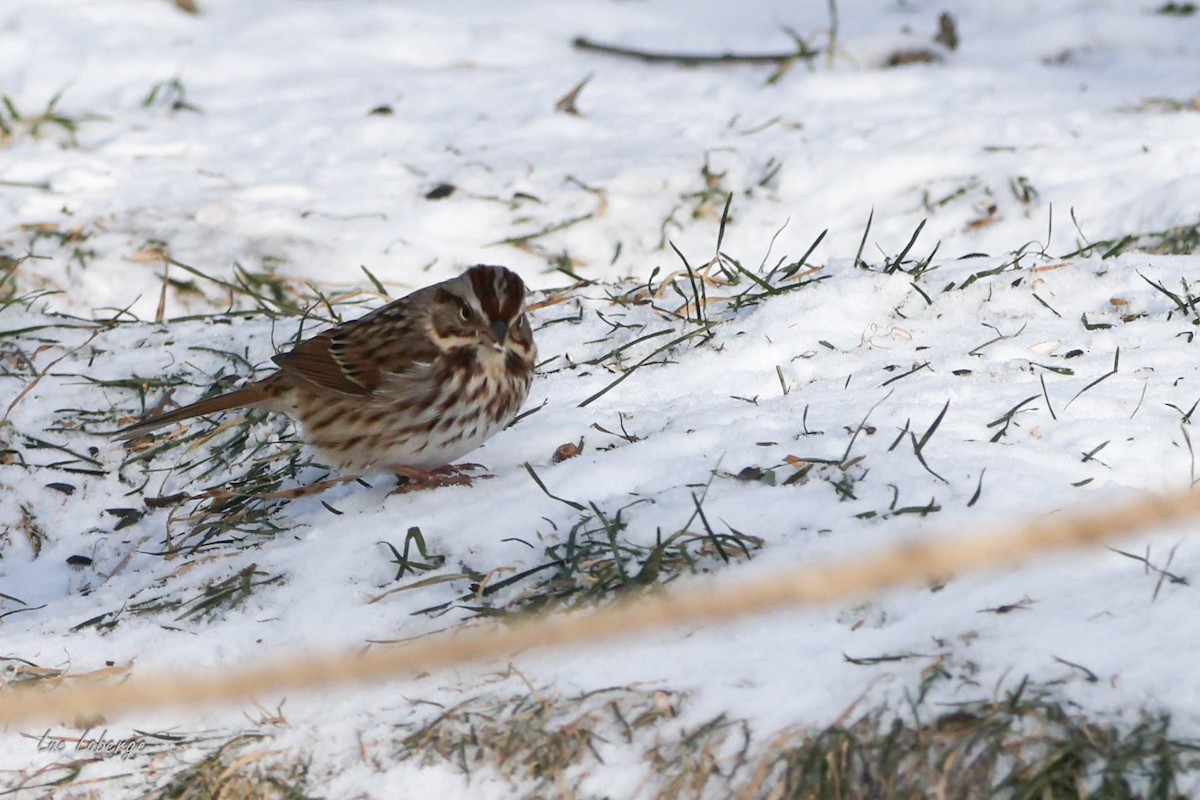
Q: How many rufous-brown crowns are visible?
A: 1